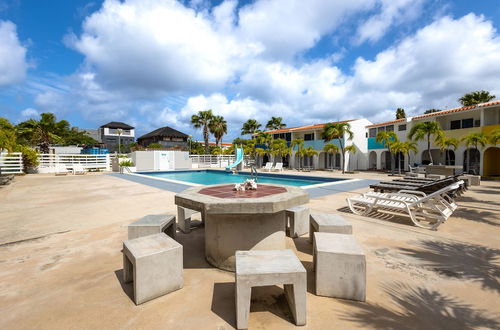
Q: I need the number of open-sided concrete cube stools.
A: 7